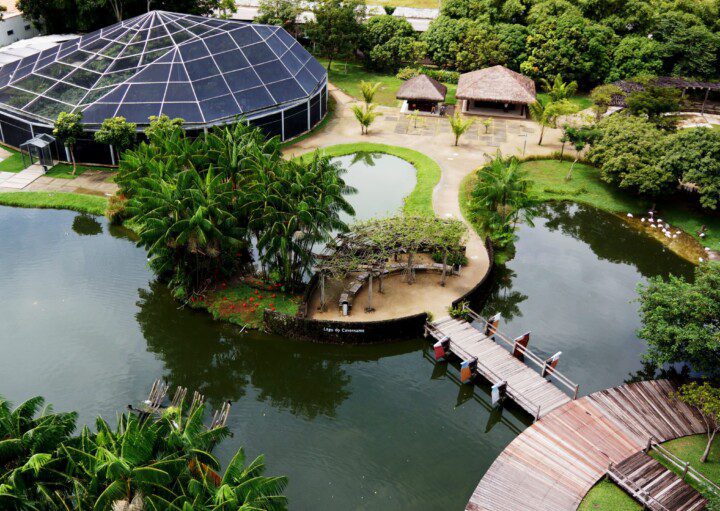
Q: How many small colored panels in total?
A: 6